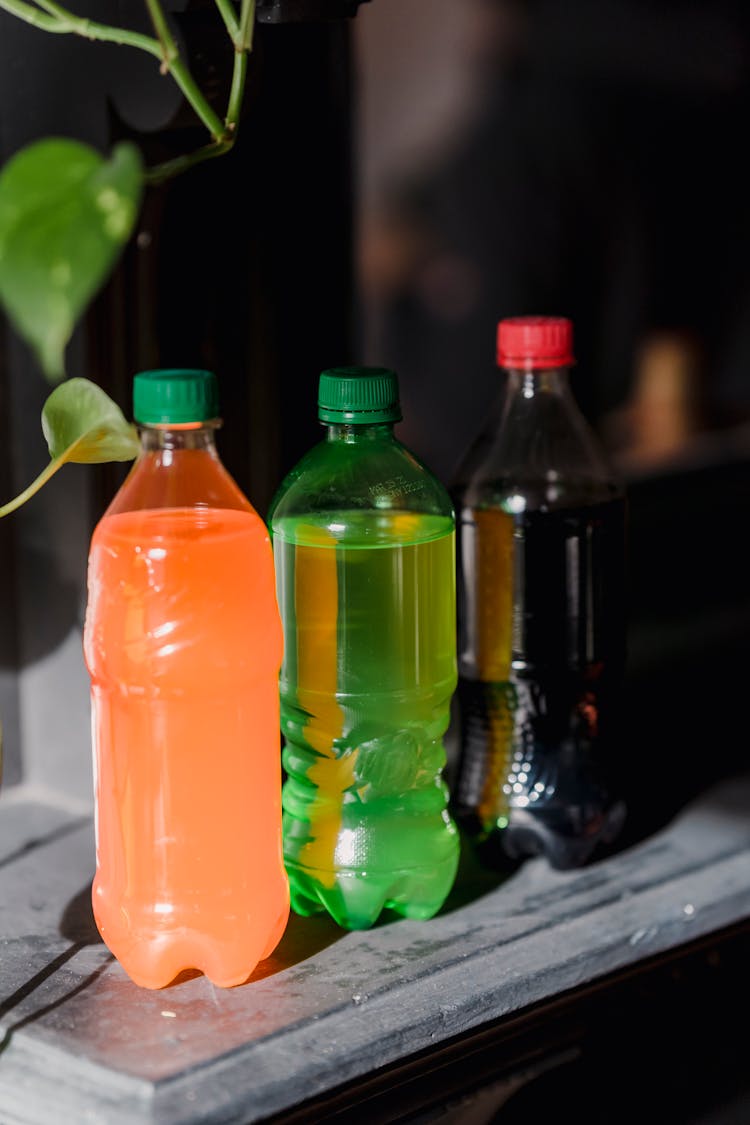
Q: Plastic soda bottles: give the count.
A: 3